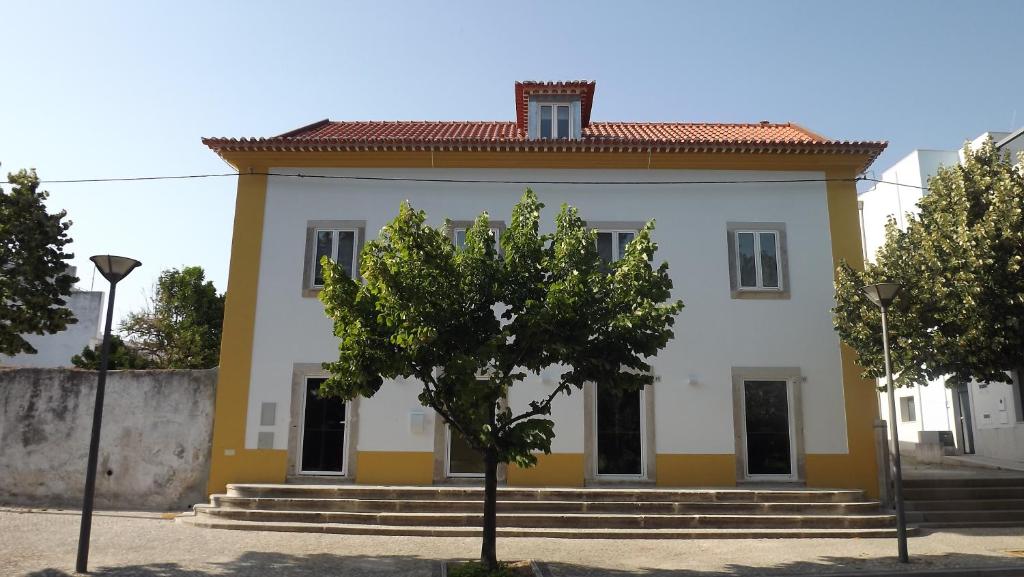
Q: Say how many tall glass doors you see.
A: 4